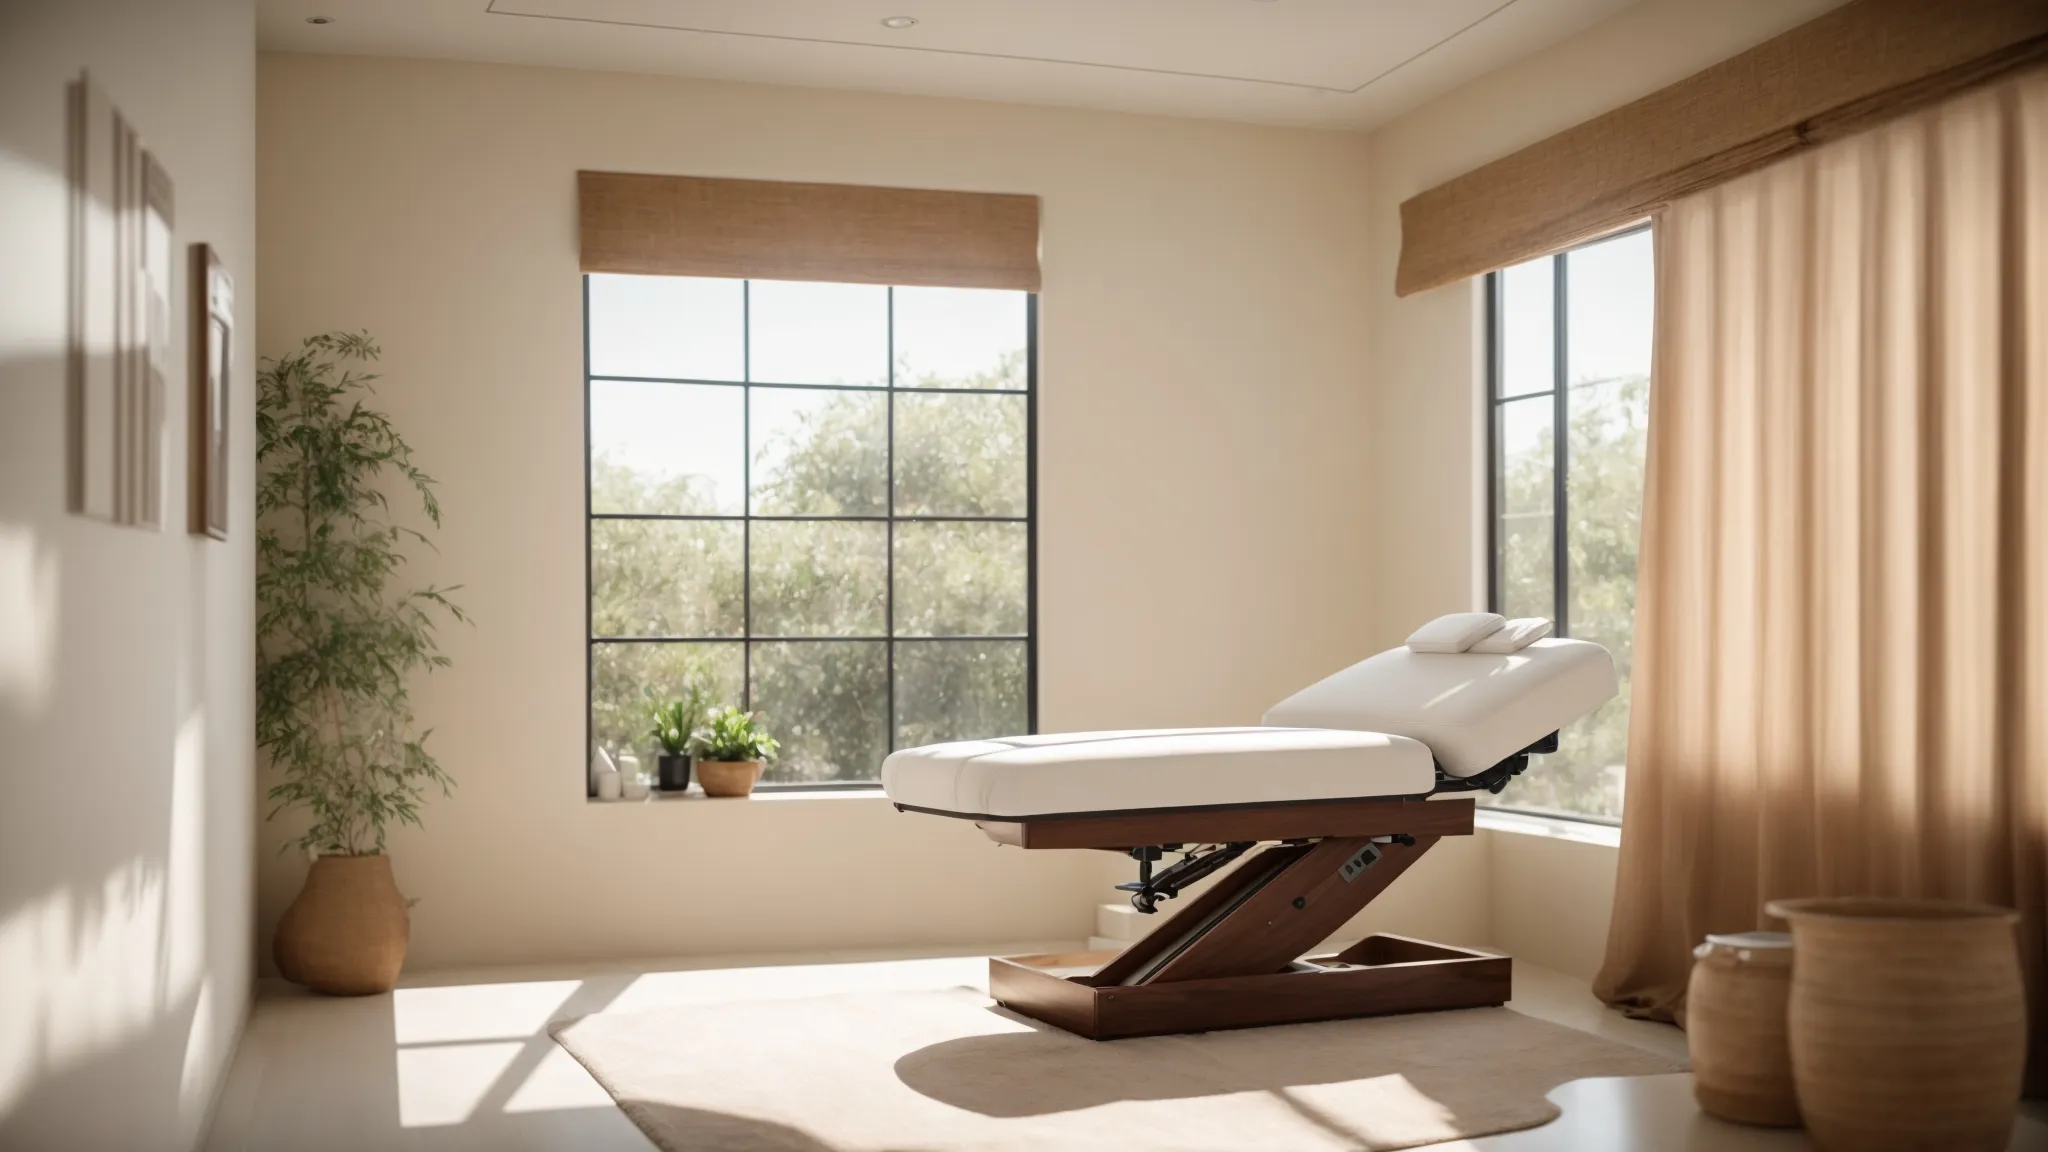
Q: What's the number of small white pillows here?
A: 2